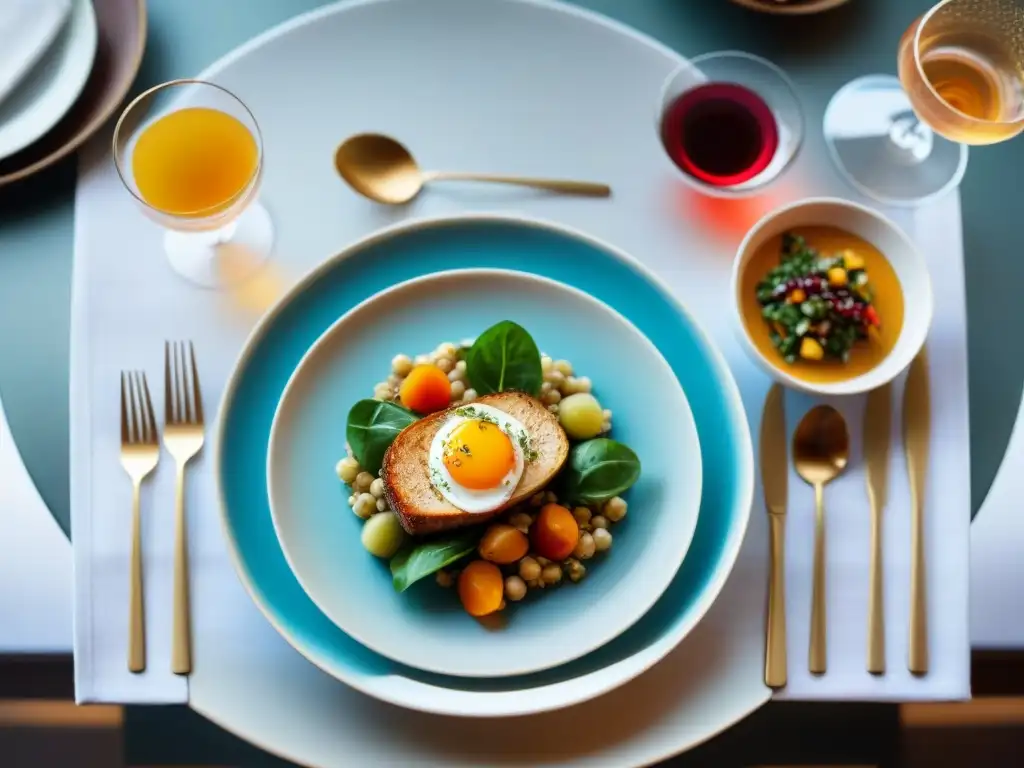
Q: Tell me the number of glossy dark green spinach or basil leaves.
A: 4